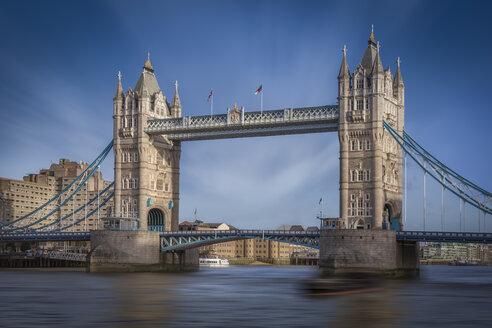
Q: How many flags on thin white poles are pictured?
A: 2